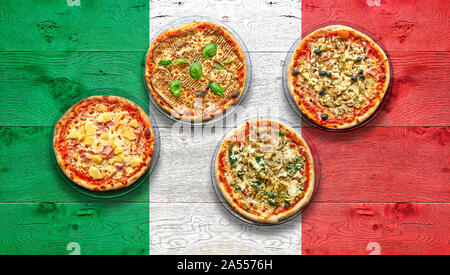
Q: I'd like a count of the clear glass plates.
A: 4